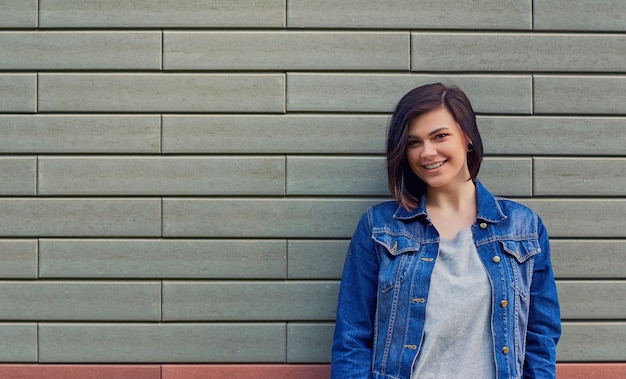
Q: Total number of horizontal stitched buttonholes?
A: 3